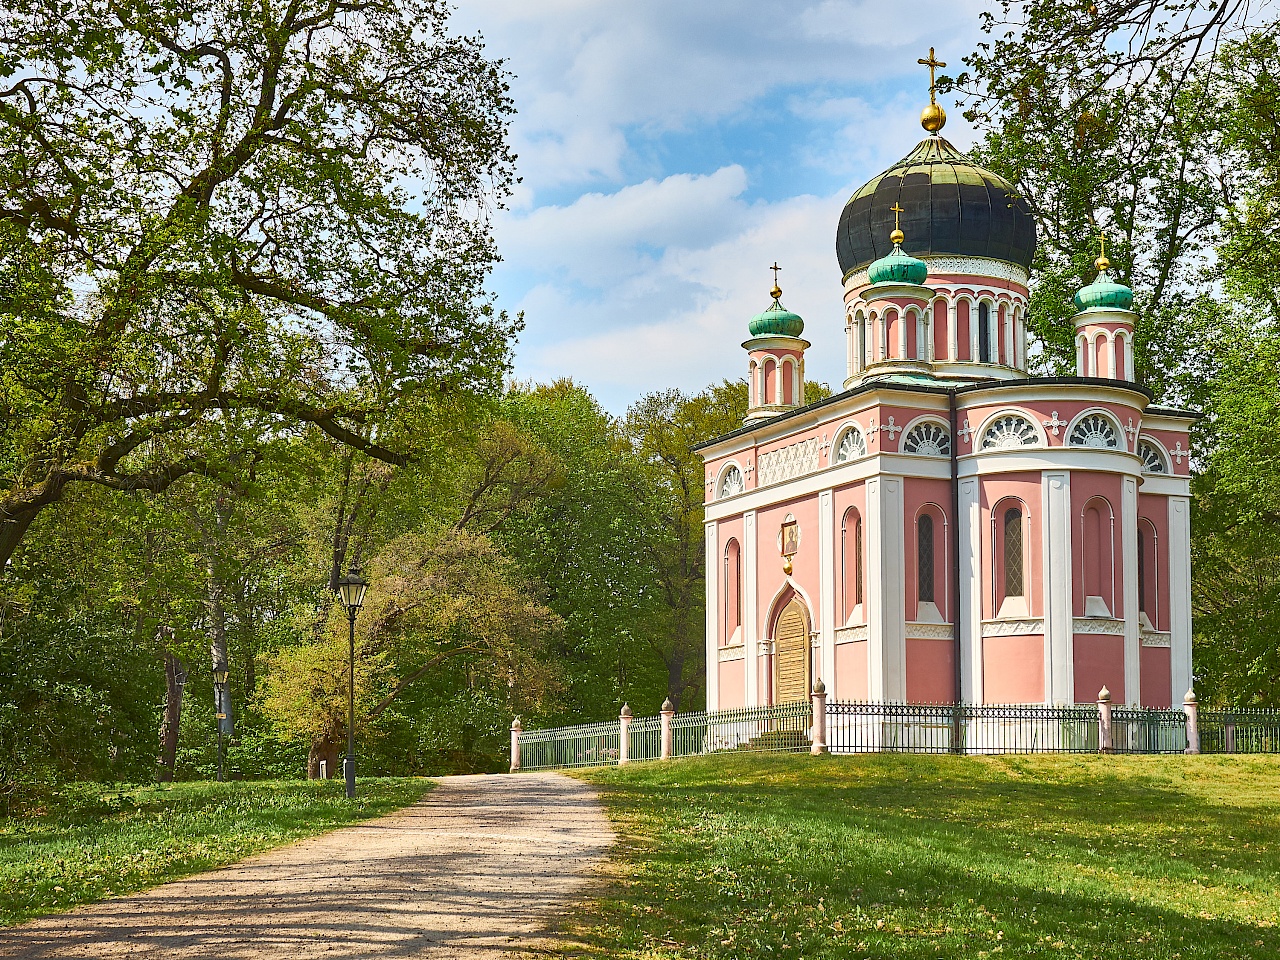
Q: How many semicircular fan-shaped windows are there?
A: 6